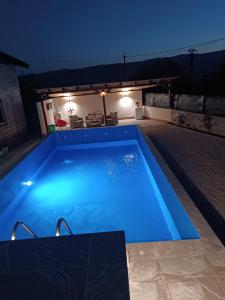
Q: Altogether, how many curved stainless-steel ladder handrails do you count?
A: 2